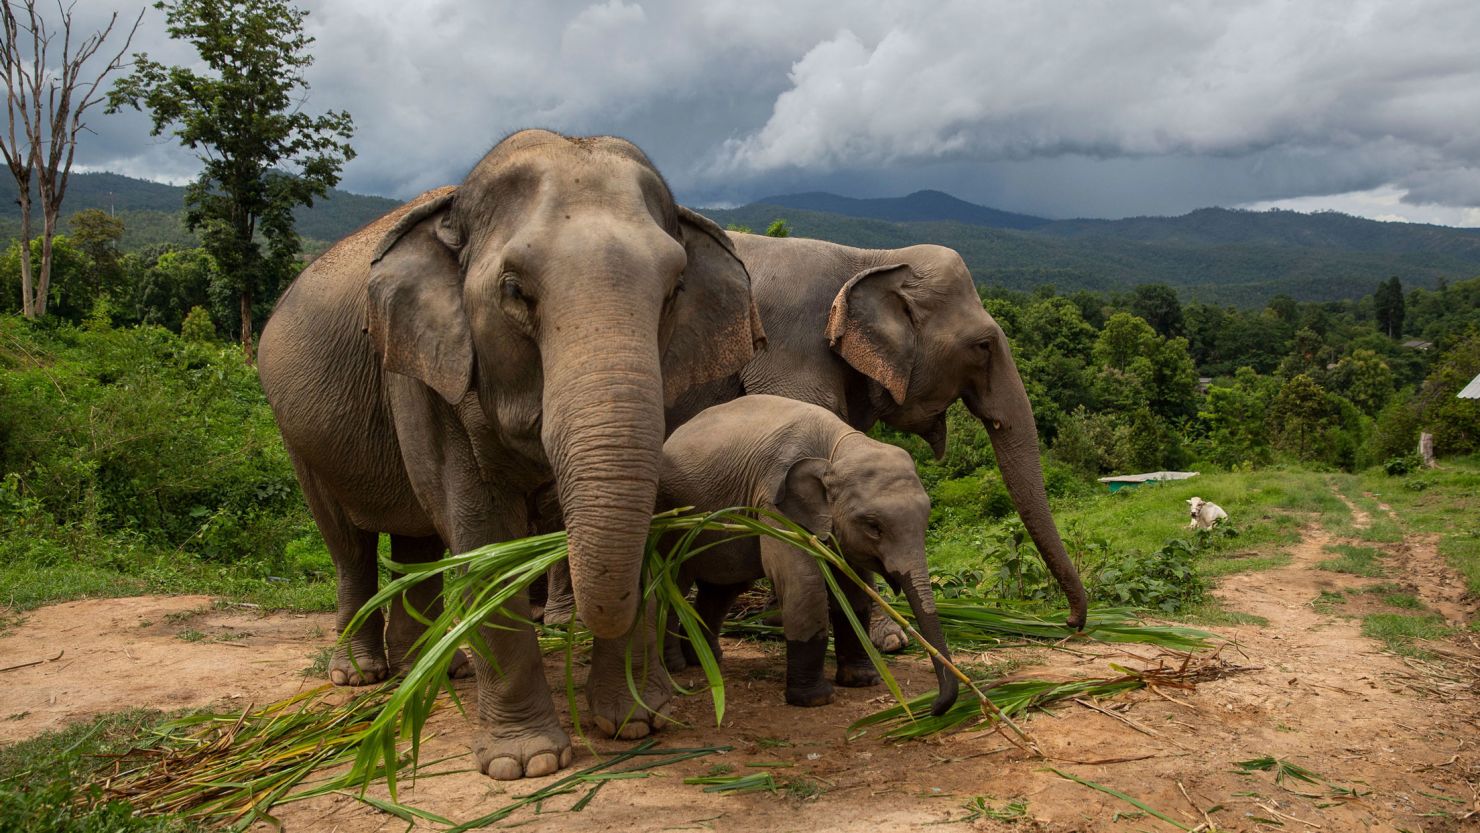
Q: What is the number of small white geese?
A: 0